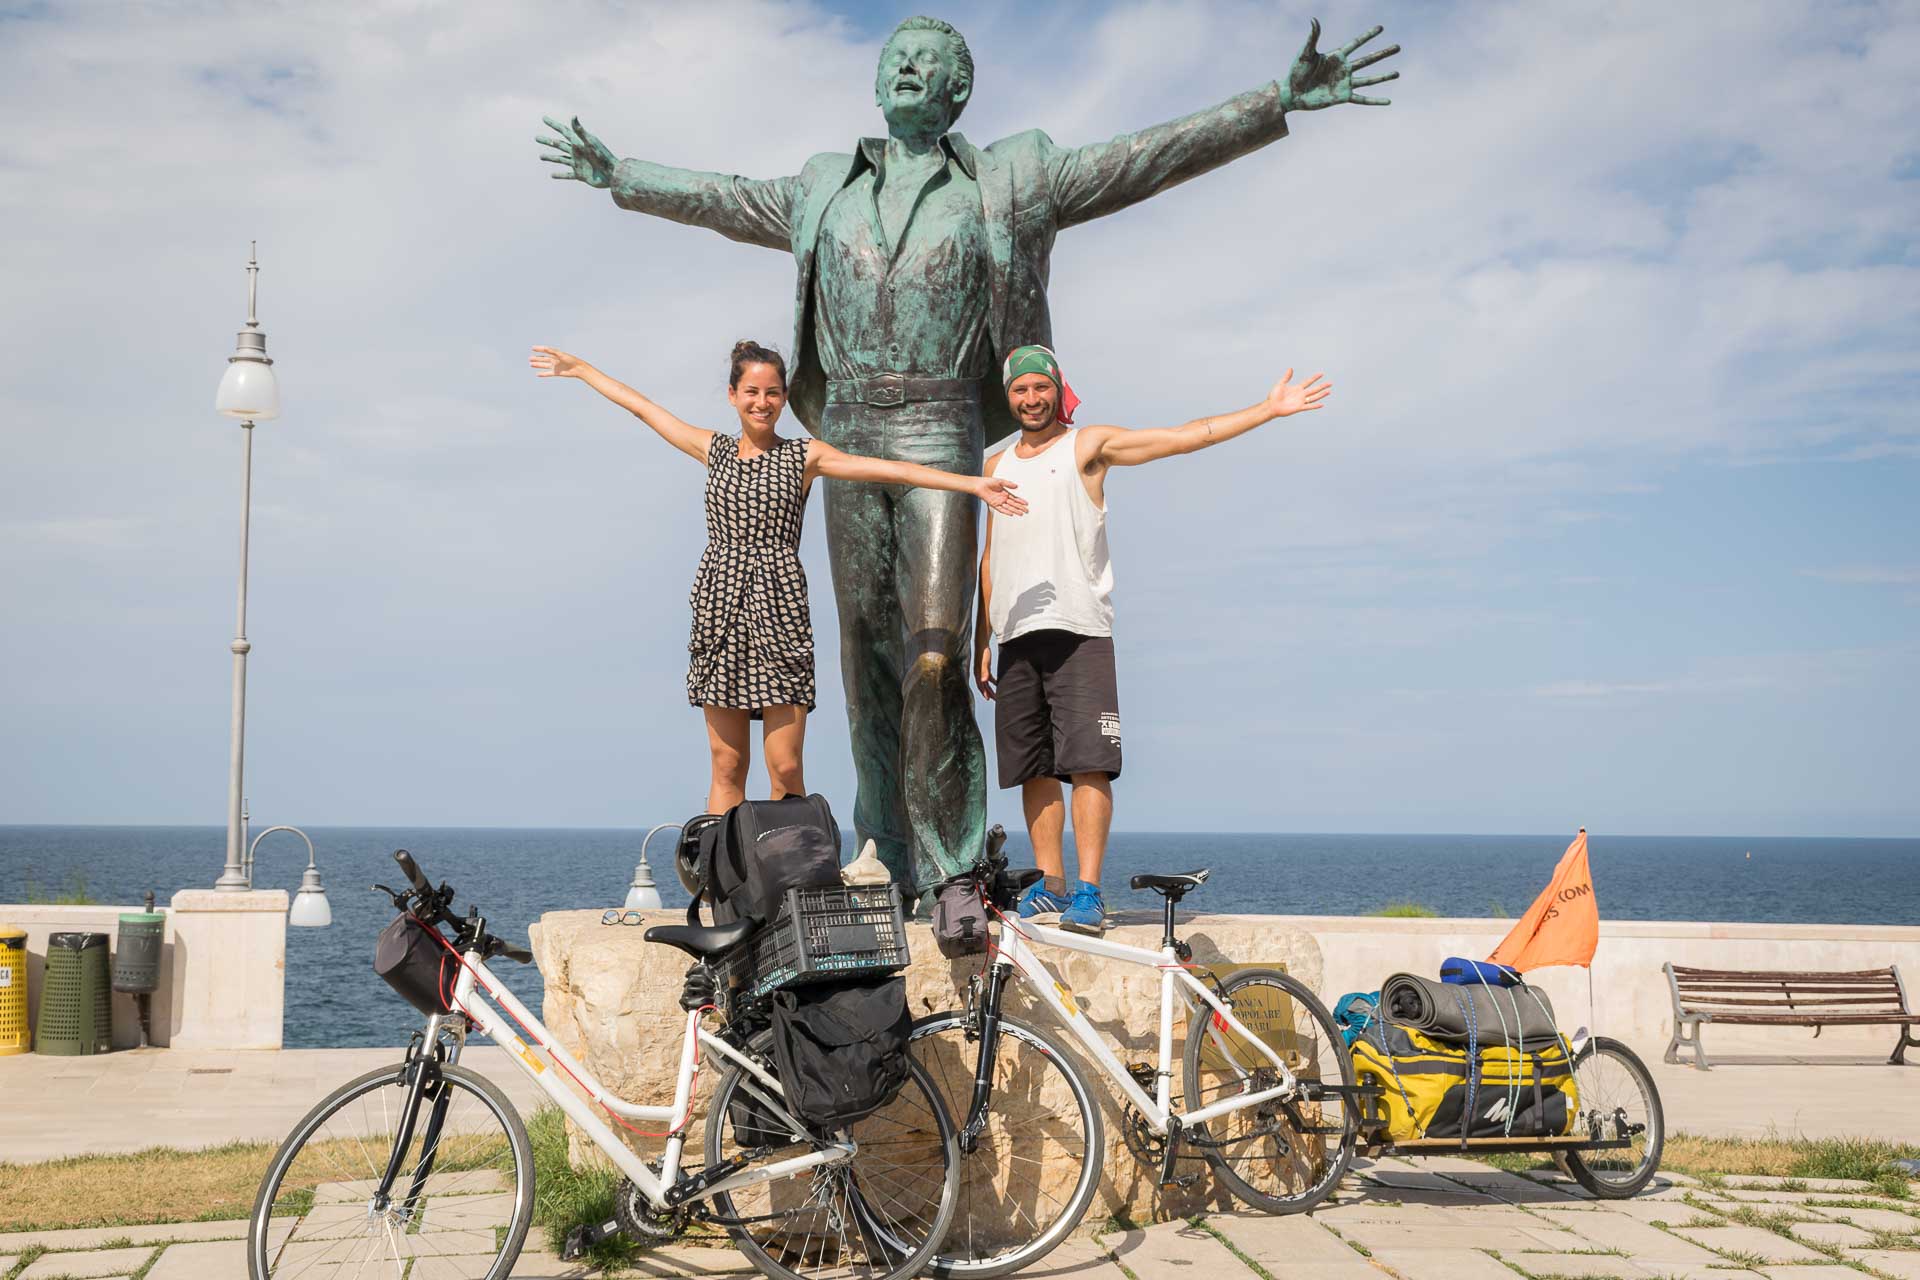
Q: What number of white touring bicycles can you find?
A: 2